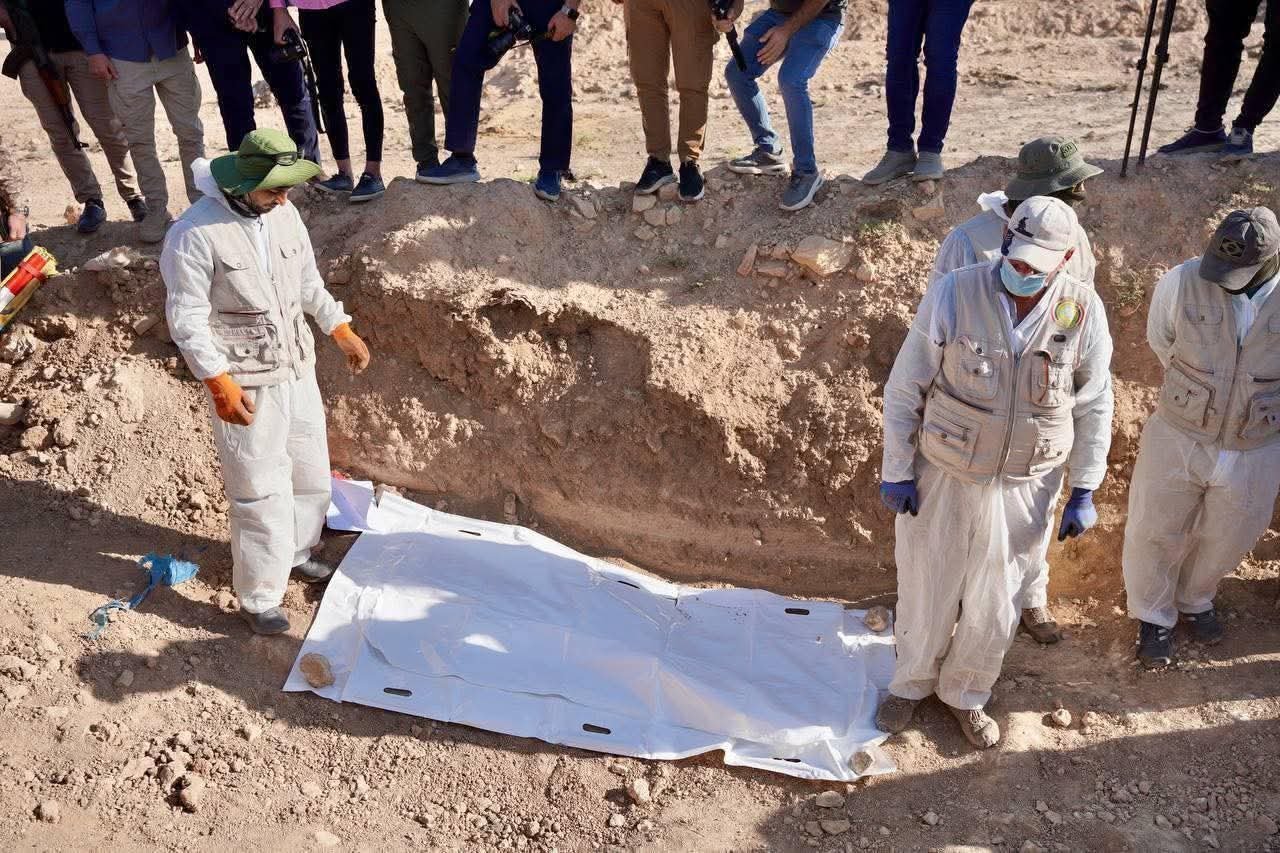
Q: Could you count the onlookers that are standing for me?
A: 10